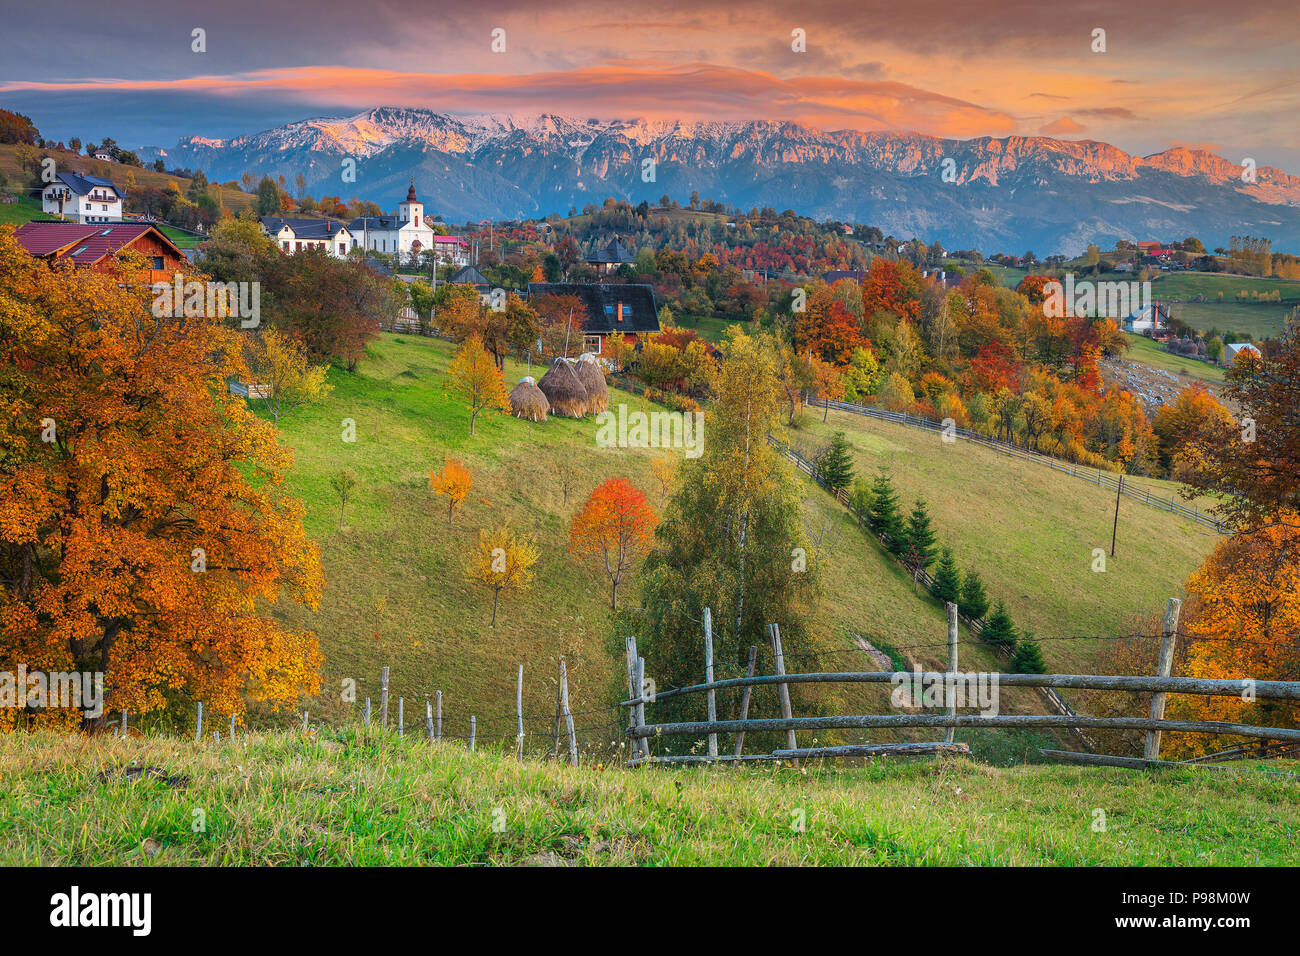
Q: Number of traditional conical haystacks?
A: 3